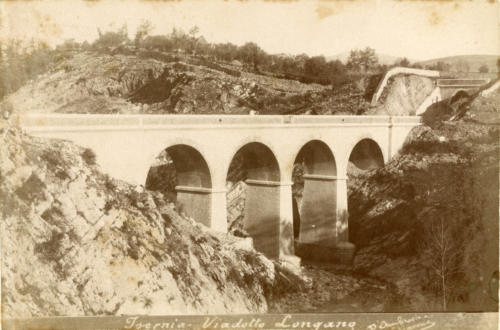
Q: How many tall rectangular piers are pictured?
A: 3